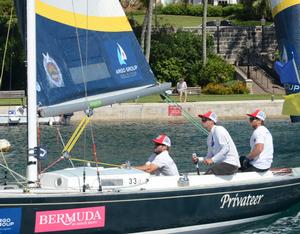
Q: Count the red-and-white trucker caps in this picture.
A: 3